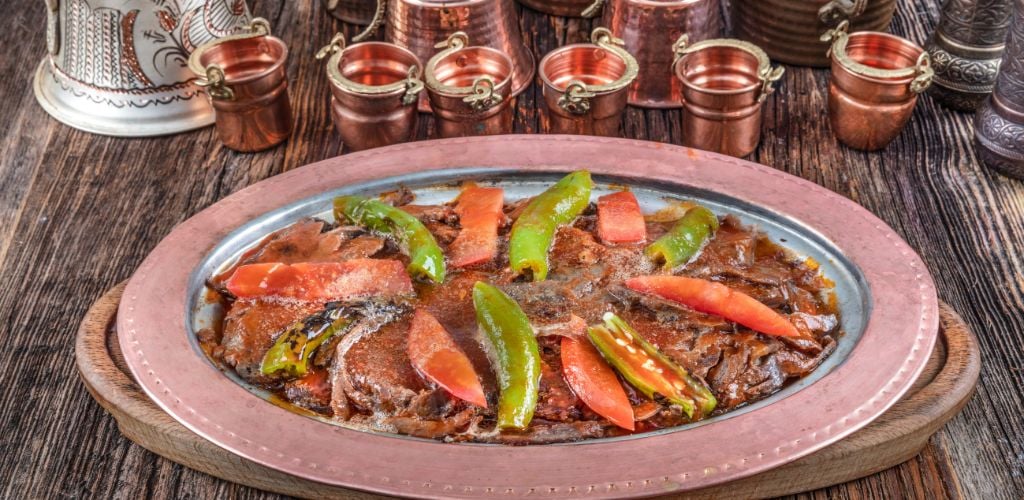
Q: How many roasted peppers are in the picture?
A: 6